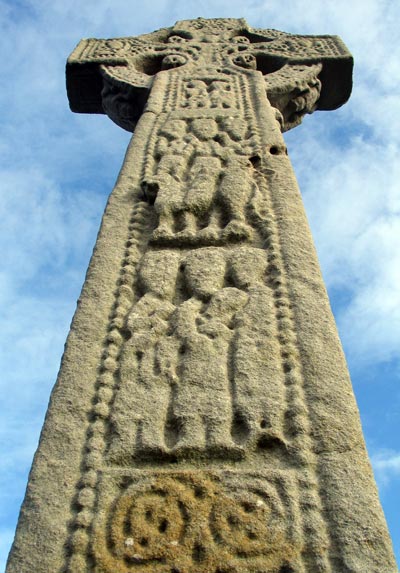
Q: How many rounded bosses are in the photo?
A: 4